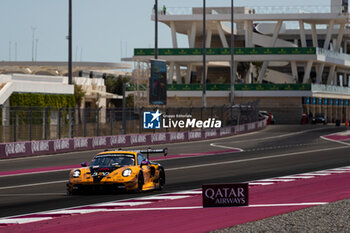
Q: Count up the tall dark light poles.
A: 4